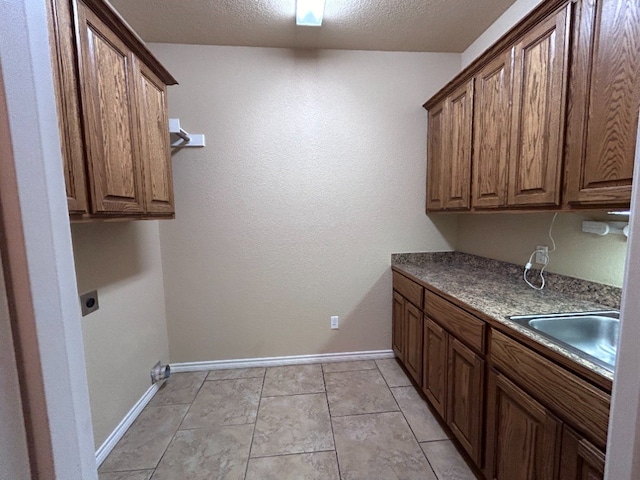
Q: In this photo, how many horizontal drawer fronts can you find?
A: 3